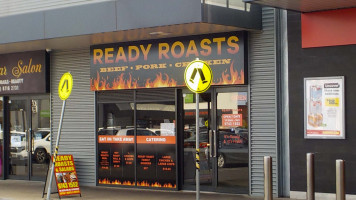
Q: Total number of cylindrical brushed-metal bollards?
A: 3